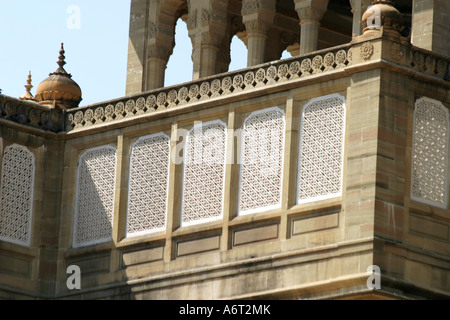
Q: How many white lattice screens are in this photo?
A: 7